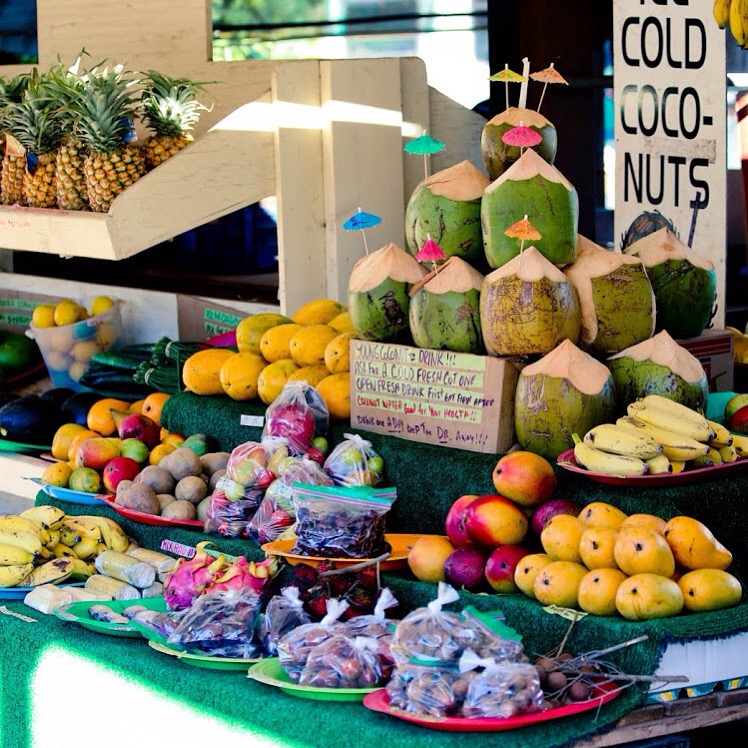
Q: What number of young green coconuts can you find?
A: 10